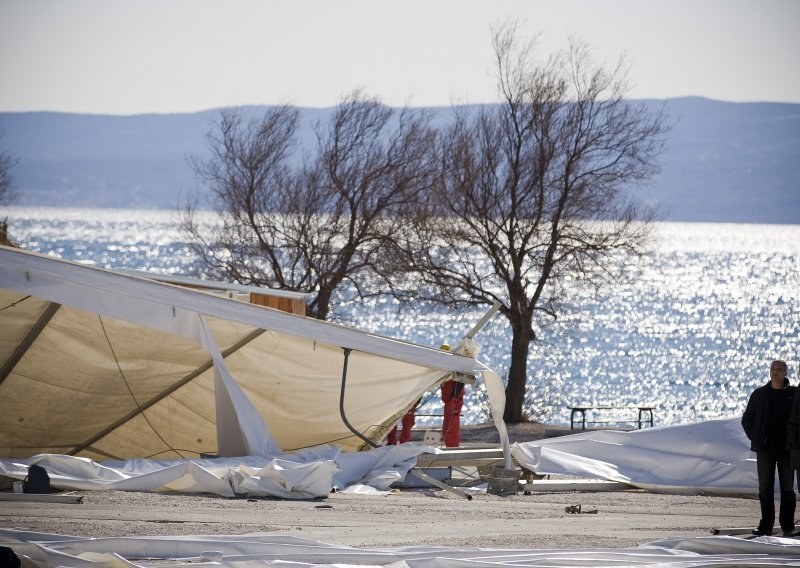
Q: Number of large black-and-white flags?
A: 0